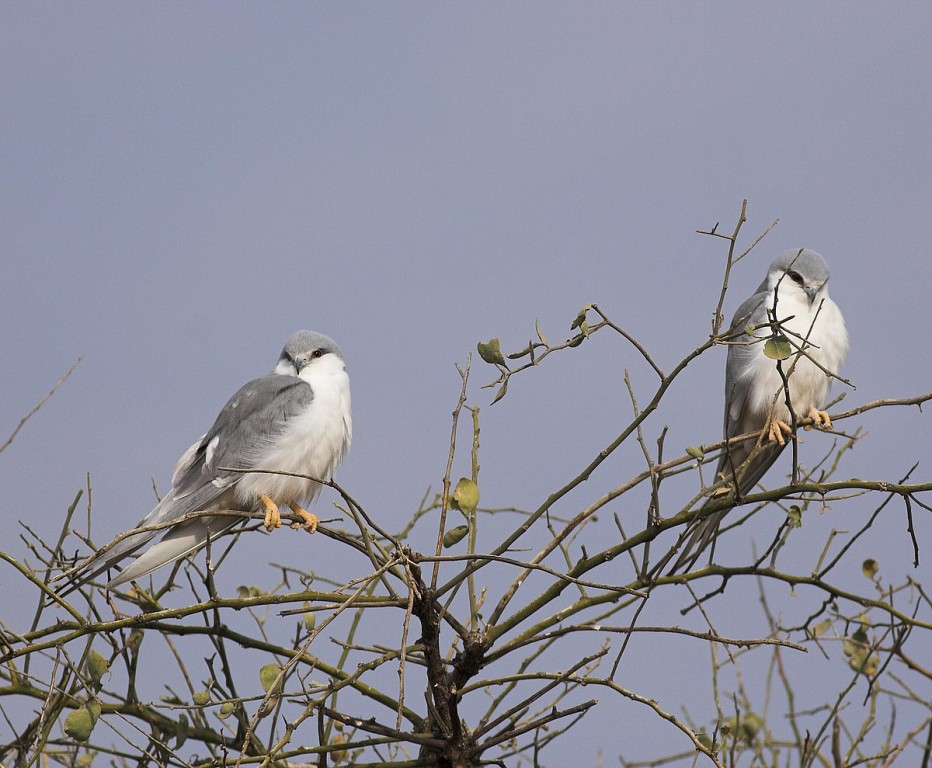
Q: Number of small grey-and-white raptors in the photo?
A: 2